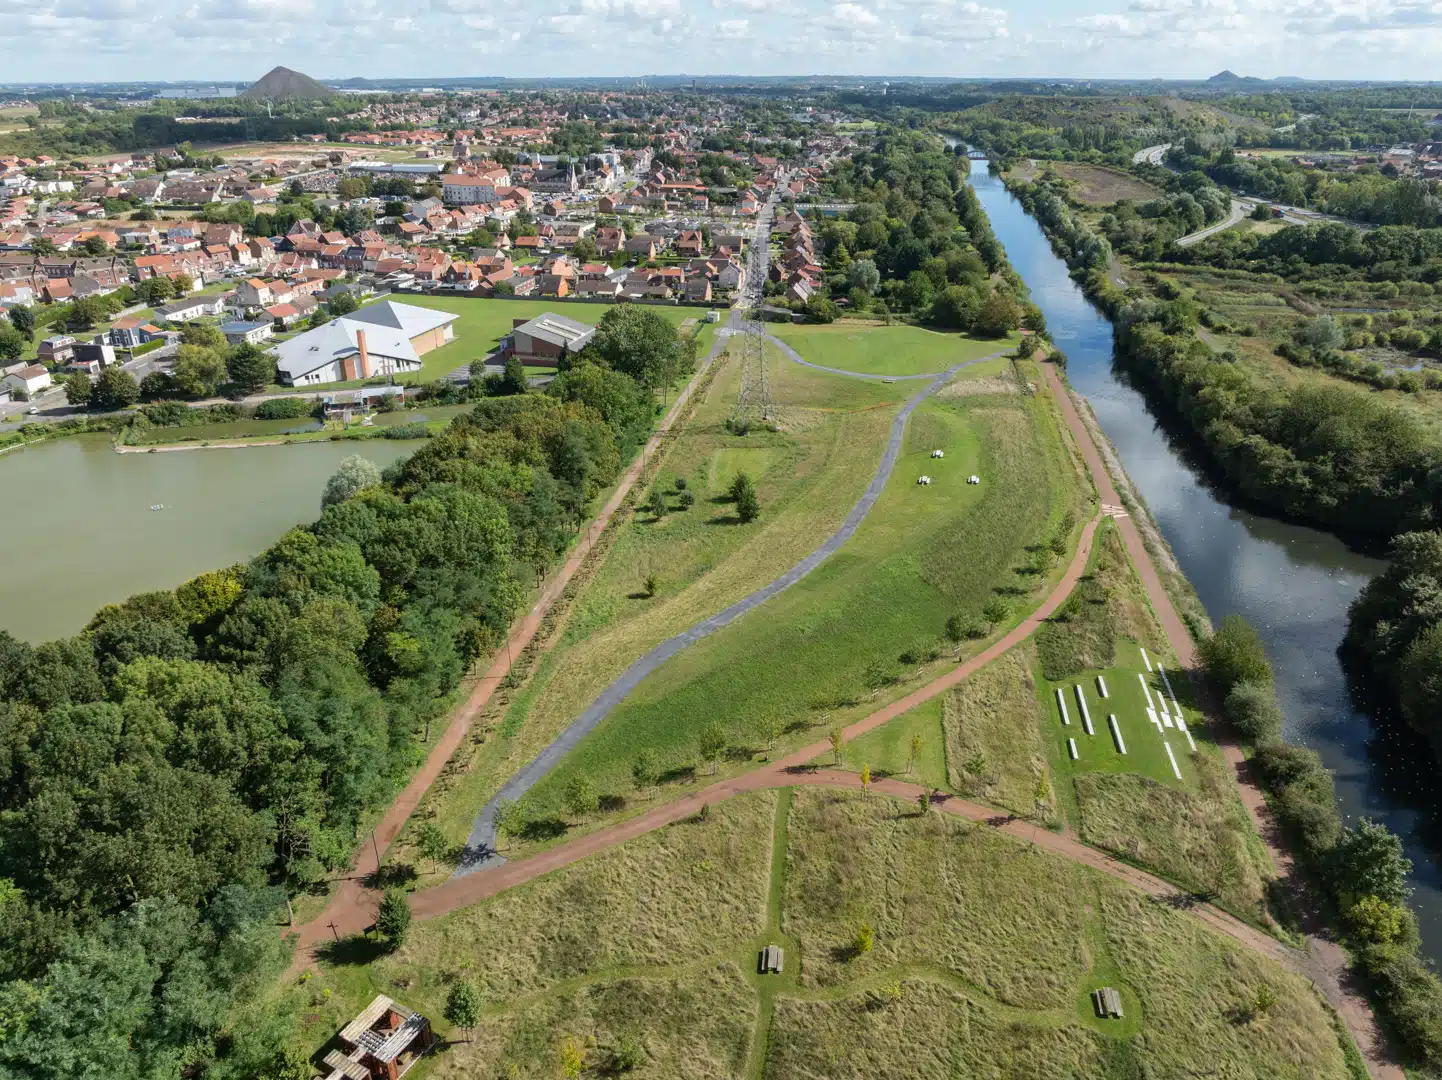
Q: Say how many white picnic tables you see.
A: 3